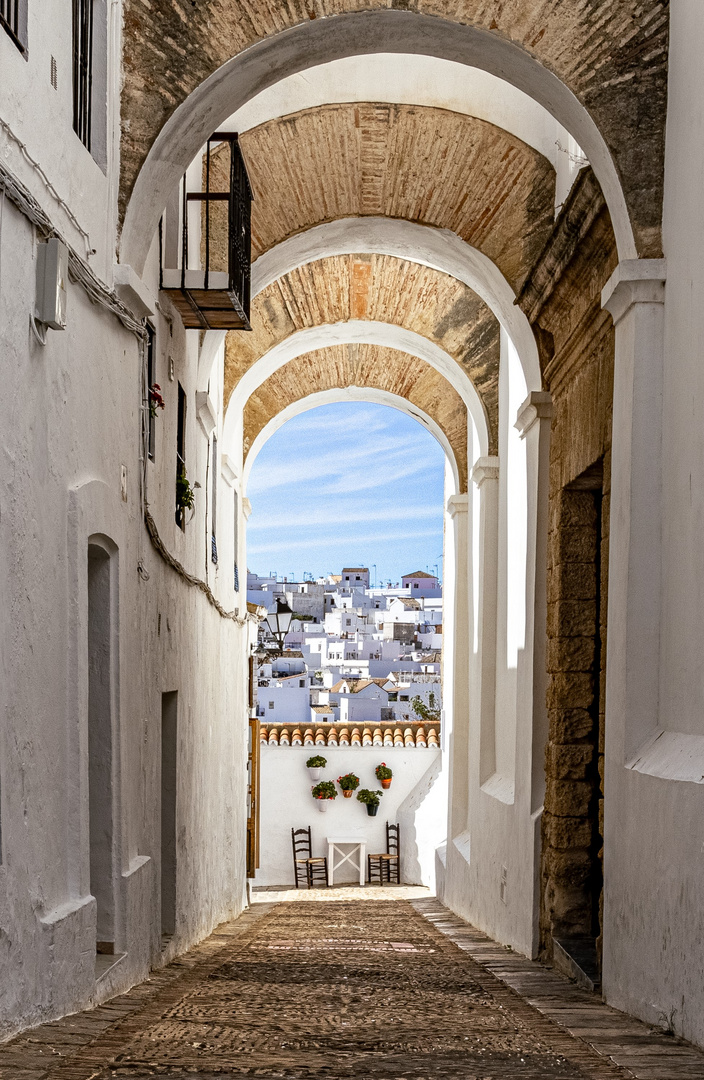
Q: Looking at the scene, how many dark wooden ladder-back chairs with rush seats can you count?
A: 2